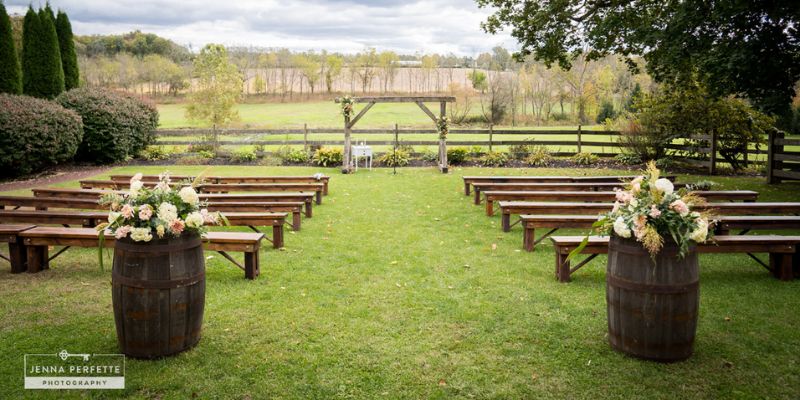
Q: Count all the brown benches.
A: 12